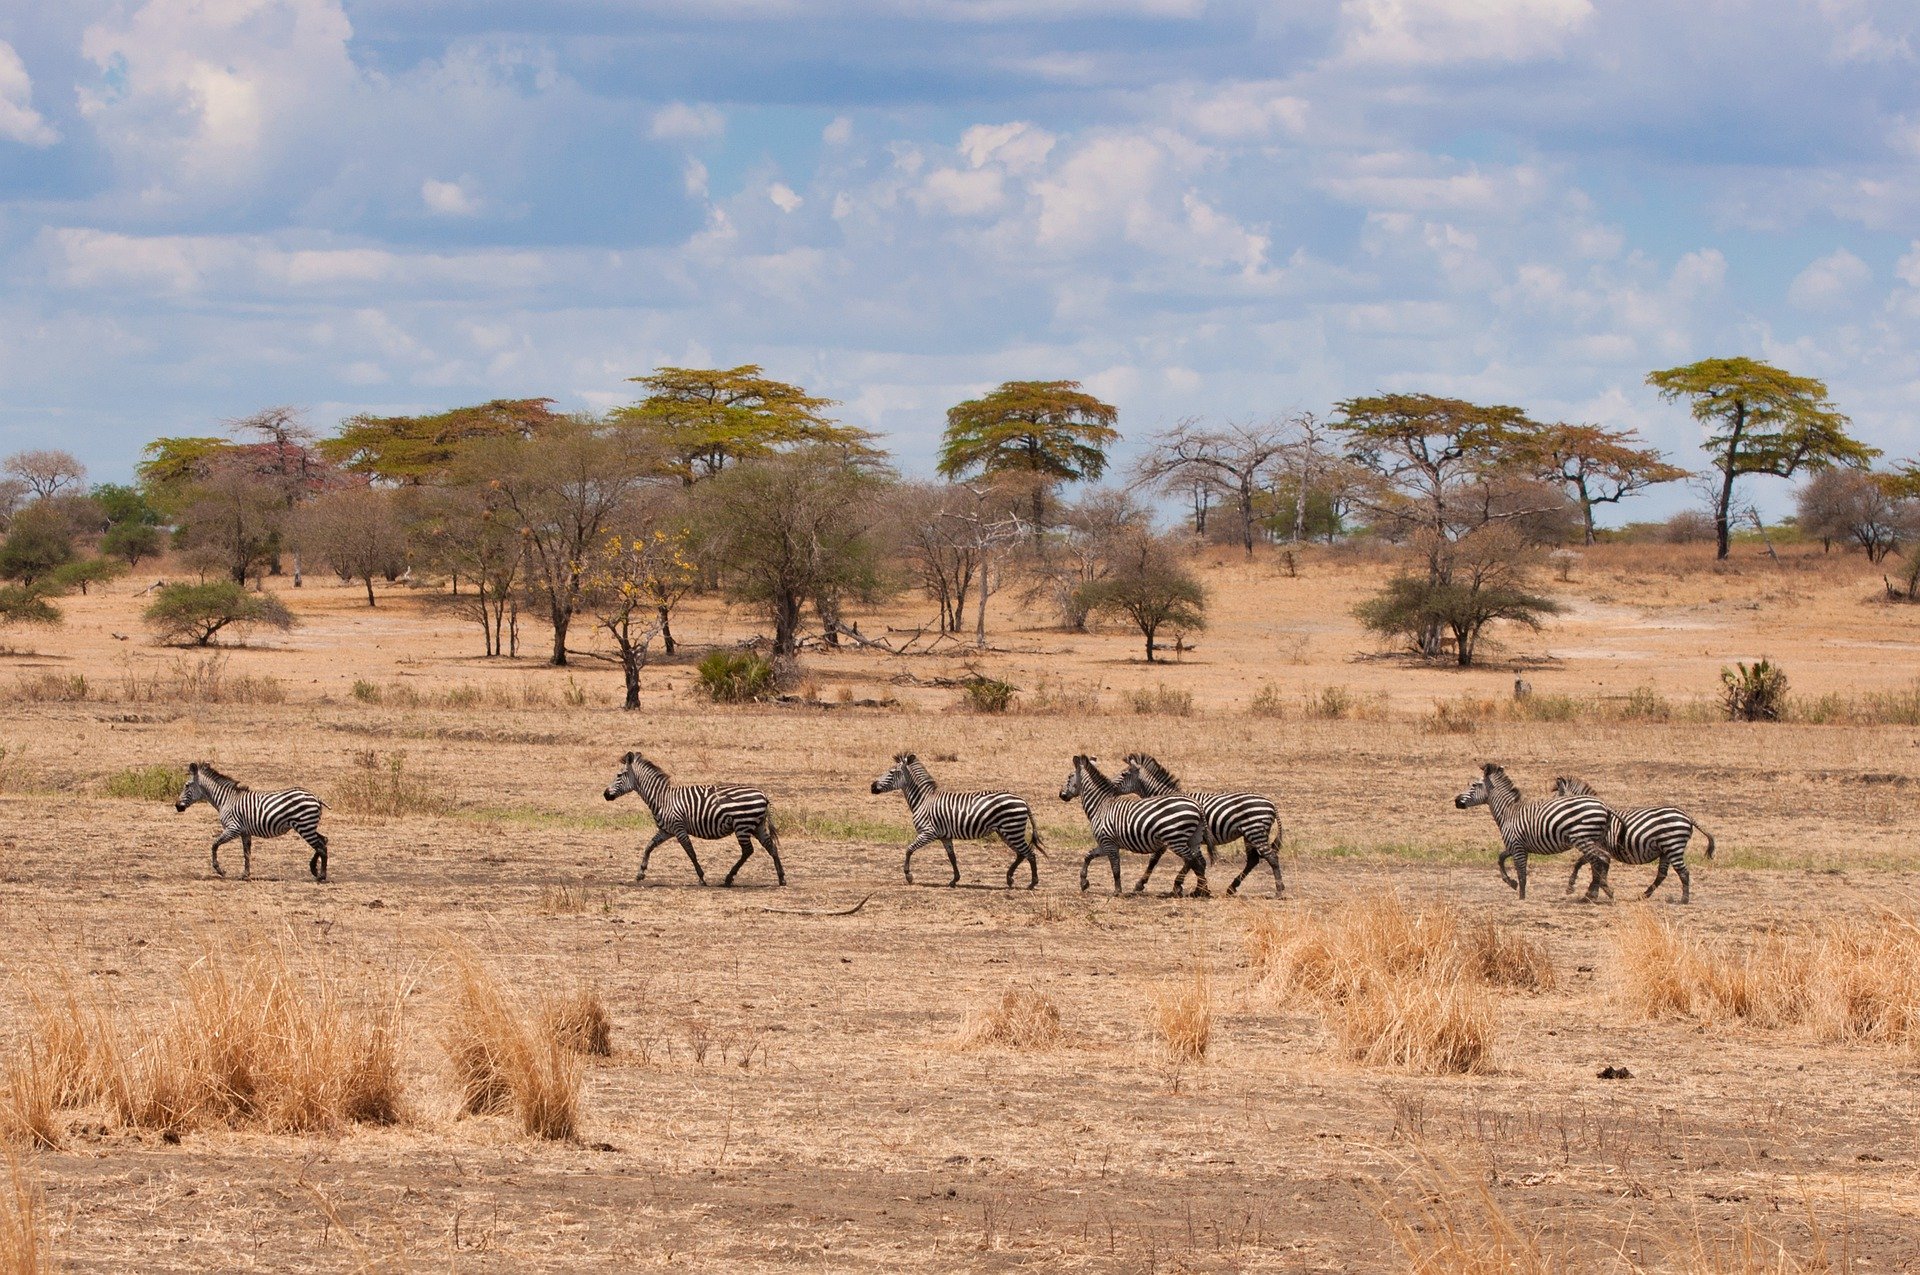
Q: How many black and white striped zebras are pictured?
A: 7